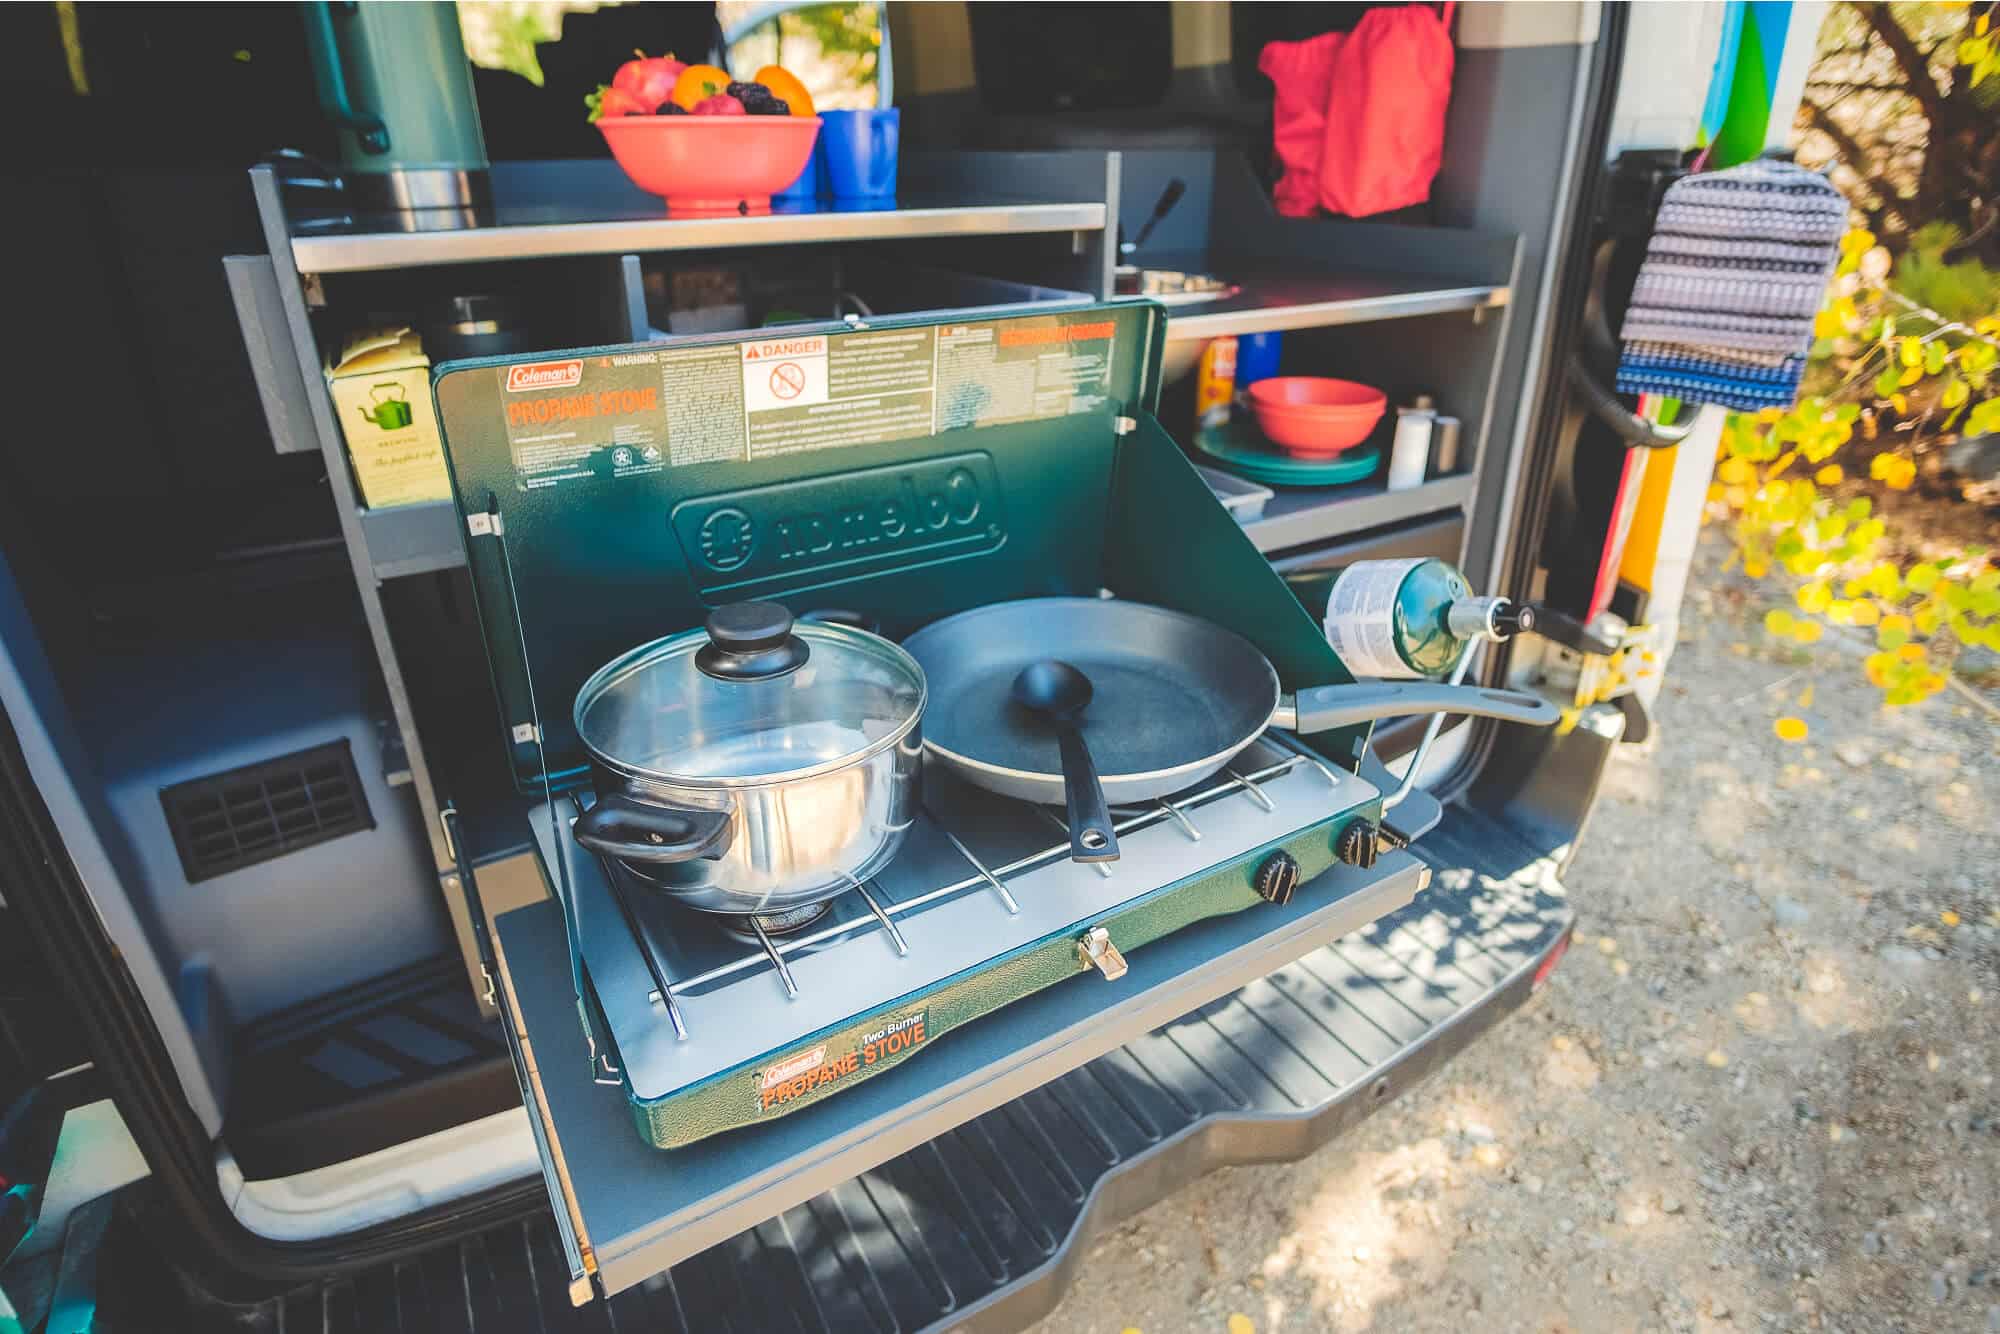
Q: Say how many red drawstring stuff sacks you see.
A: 2